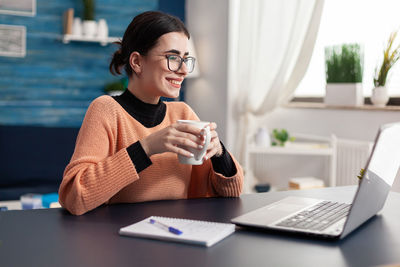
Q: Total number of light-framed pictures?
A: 2